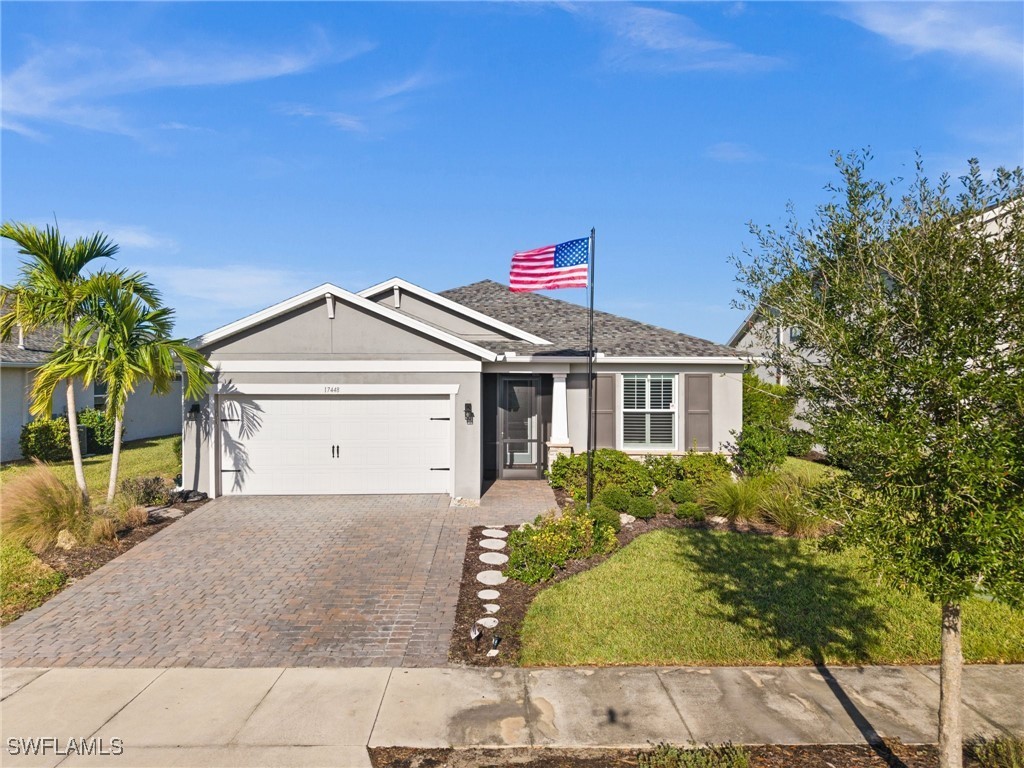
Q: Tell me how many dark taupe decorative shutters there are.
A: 2